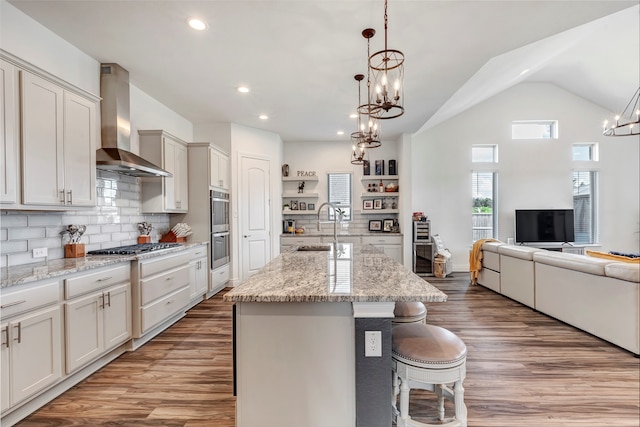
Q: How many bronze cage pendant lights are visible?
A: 3